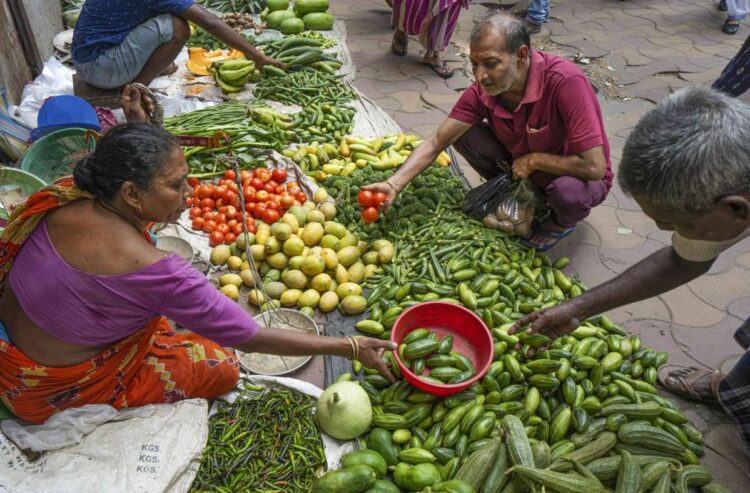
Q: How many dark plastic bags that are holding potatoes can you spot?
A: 1